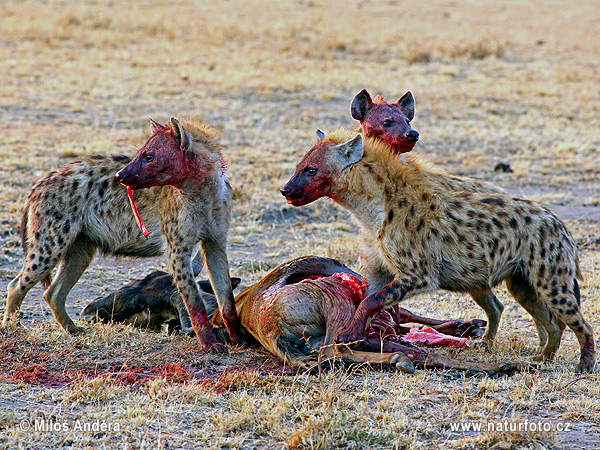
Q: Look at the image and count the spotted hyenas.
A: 3